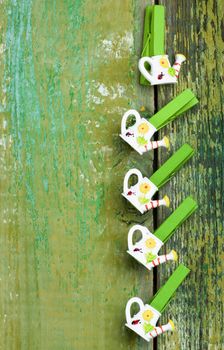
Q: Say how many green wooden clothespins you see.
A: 5